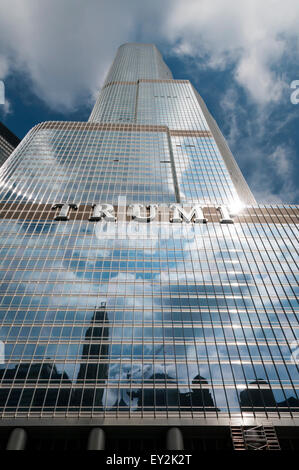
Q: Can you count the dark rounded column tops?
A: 3